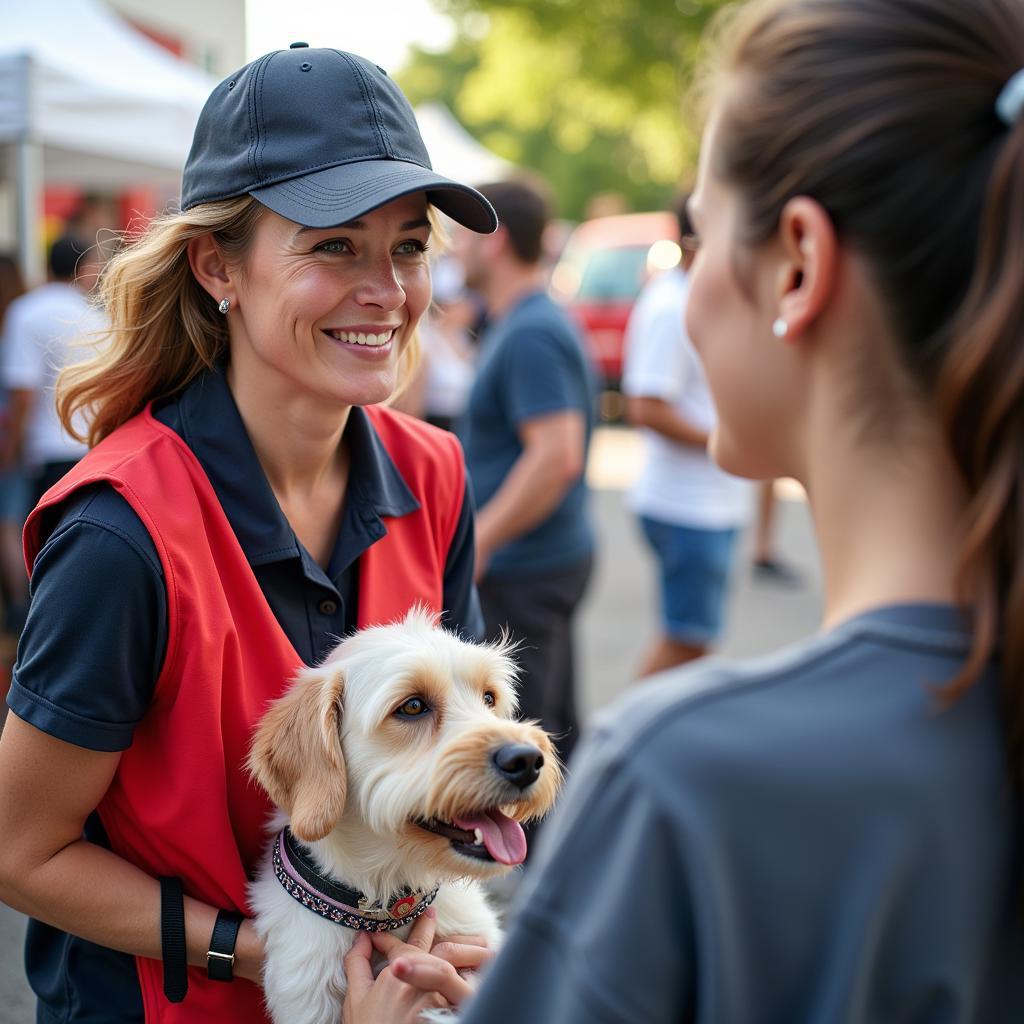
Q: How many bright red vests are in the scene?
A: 1